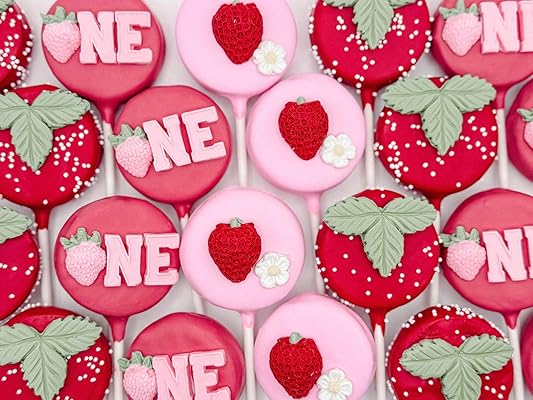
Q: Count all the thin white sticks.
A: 12